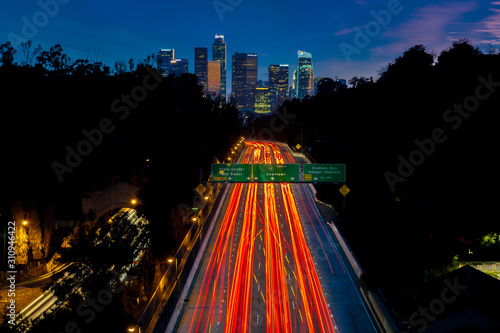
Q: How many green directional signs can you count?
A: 3